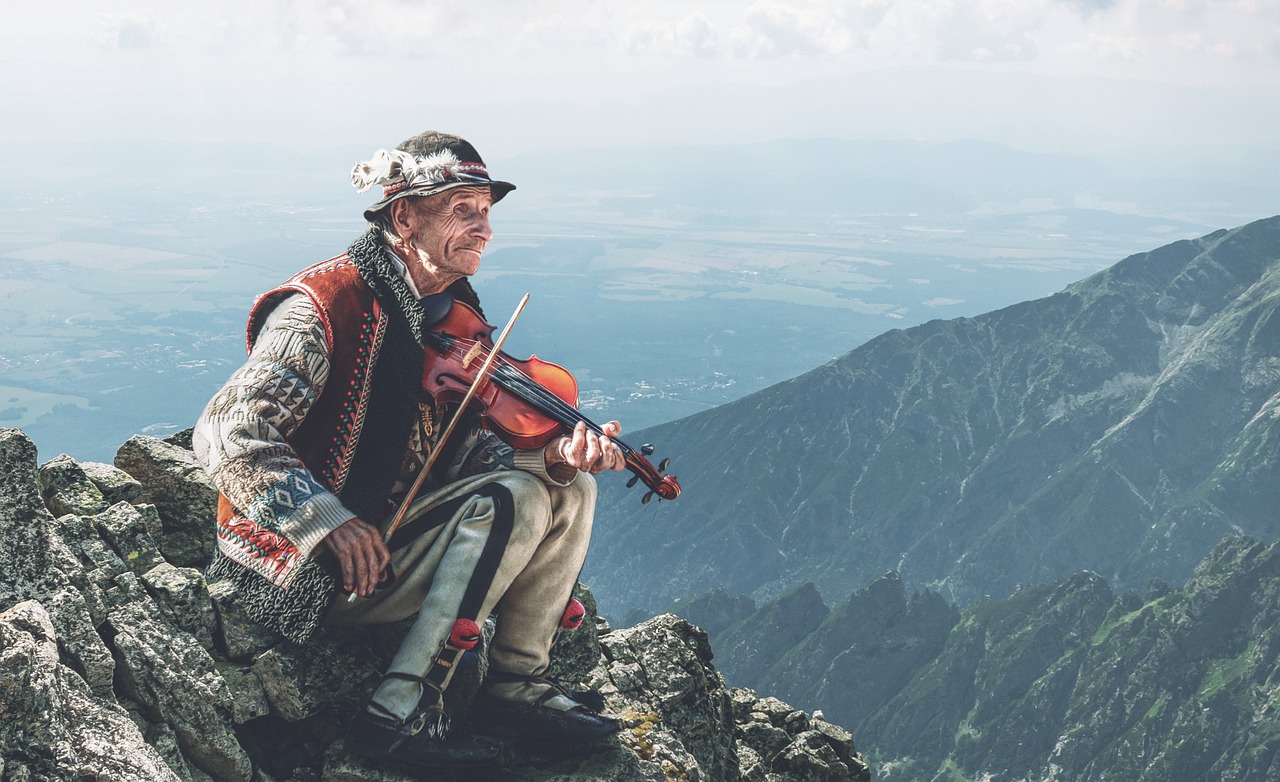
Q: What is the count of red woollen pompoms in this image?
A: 2